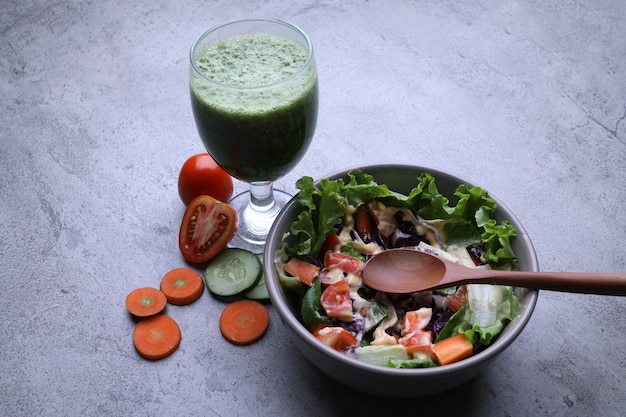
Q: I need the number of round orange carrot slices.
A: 4